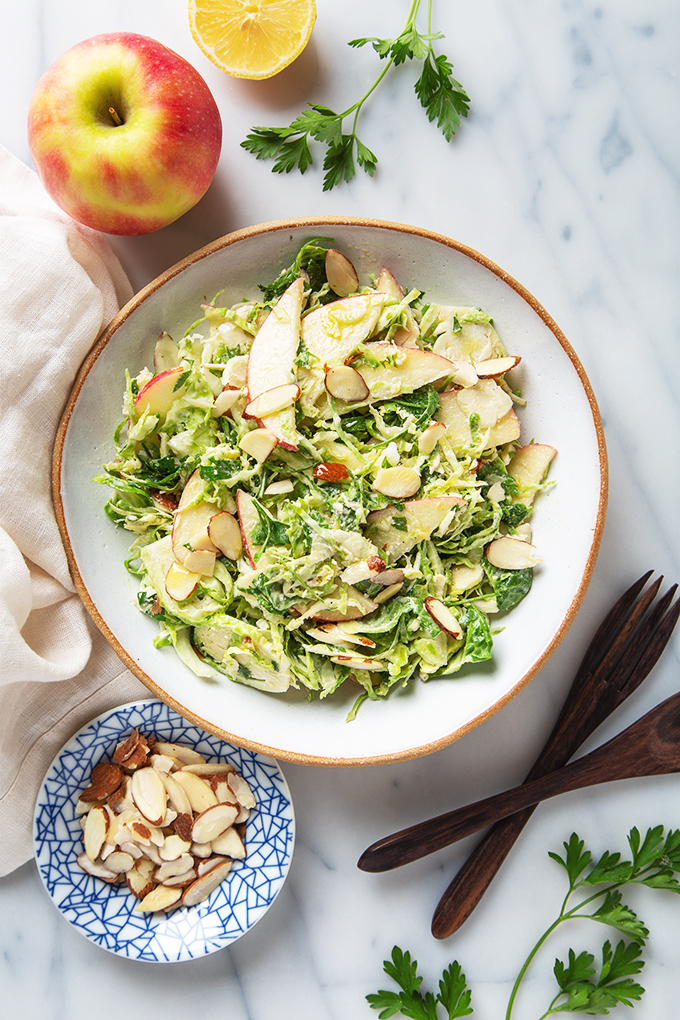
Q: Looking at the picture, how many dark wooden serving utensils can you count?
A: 2